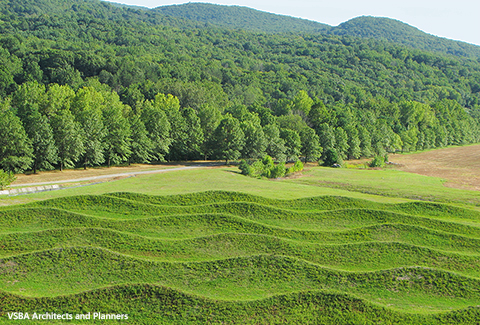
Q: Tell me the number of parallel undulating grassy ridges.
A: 6